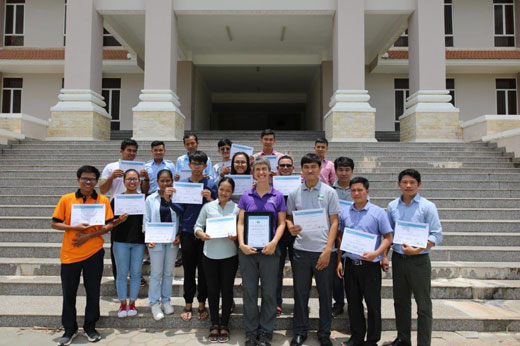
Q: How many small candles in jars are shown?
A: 0